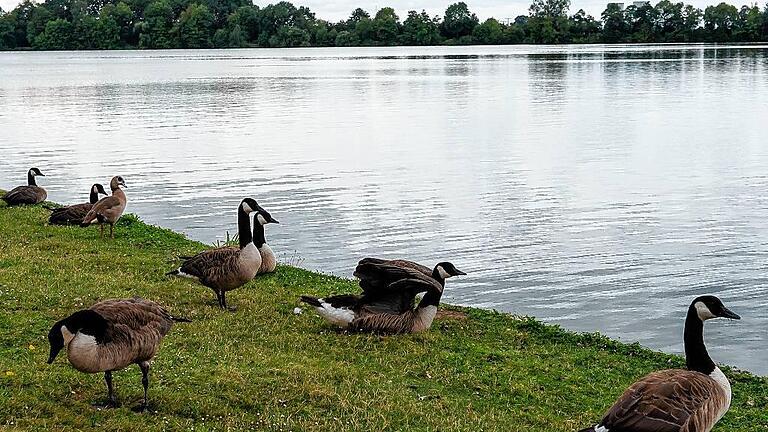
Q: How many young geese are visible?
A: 0